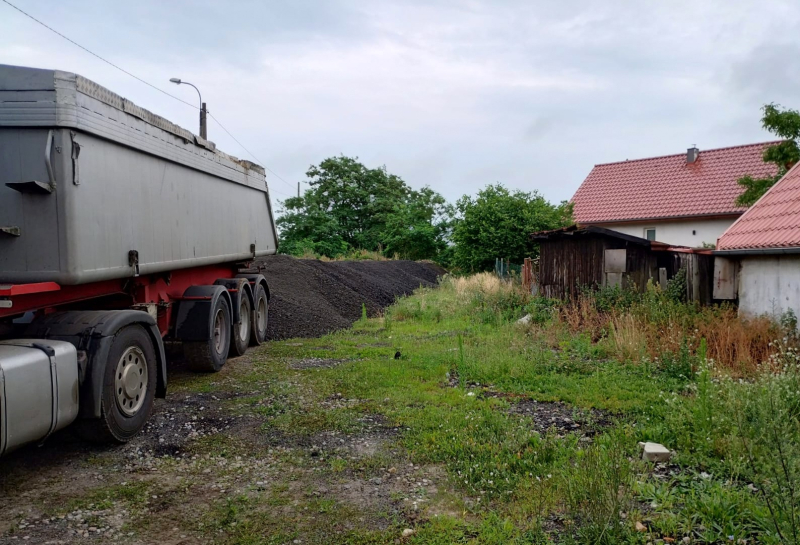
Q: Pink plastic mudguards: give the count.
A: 0